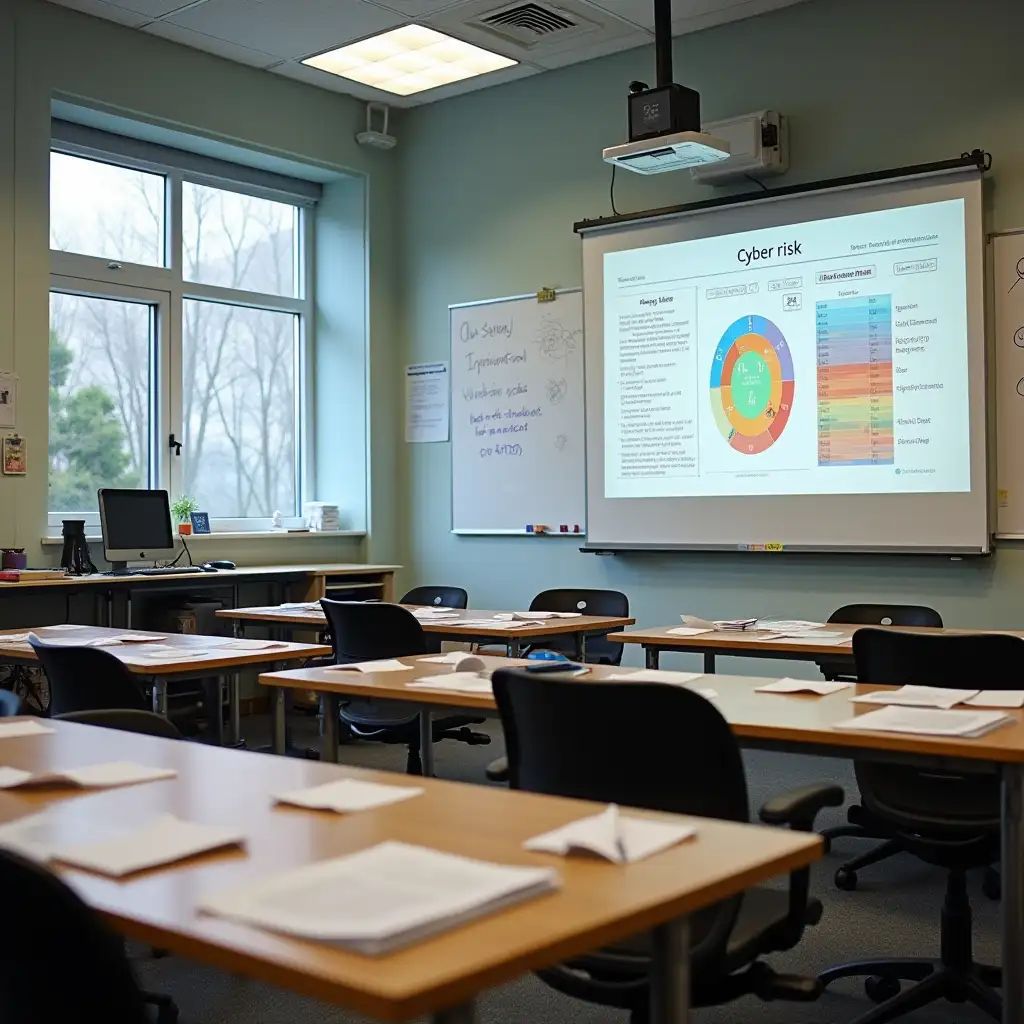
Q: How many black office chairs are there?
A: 9